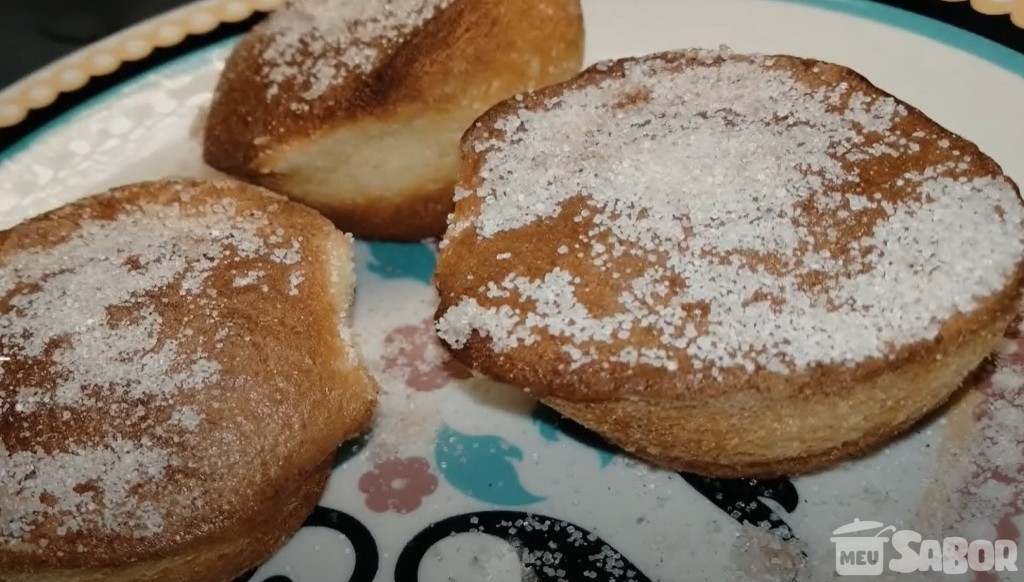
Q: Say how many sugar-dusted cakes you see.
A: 3